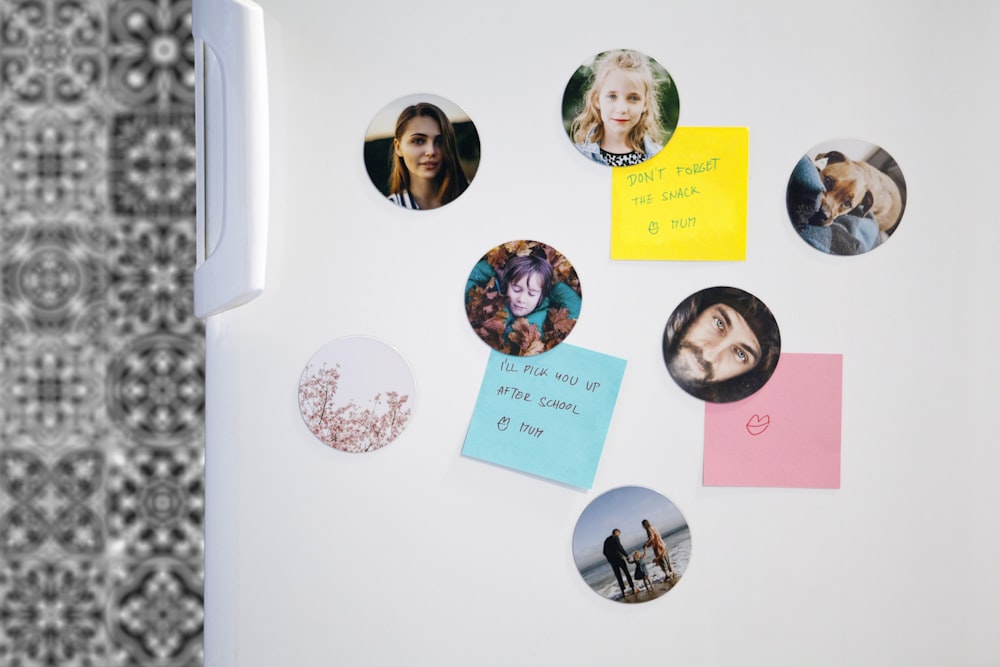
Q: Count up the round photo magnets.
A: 7